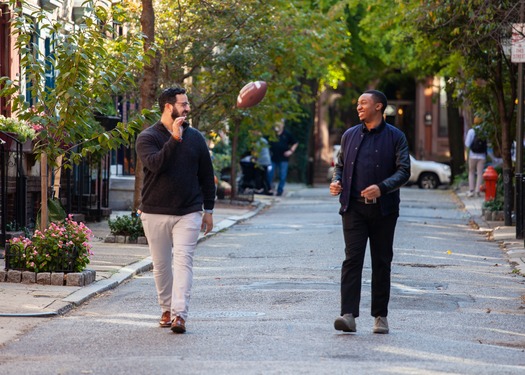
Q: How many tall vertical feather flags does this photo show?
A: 0